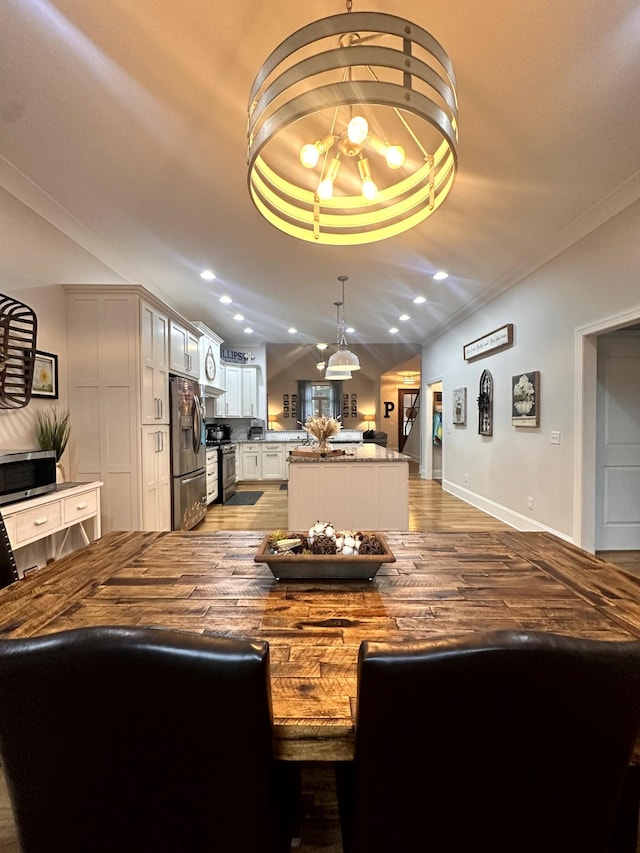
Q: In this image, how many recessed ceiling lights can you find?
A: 10